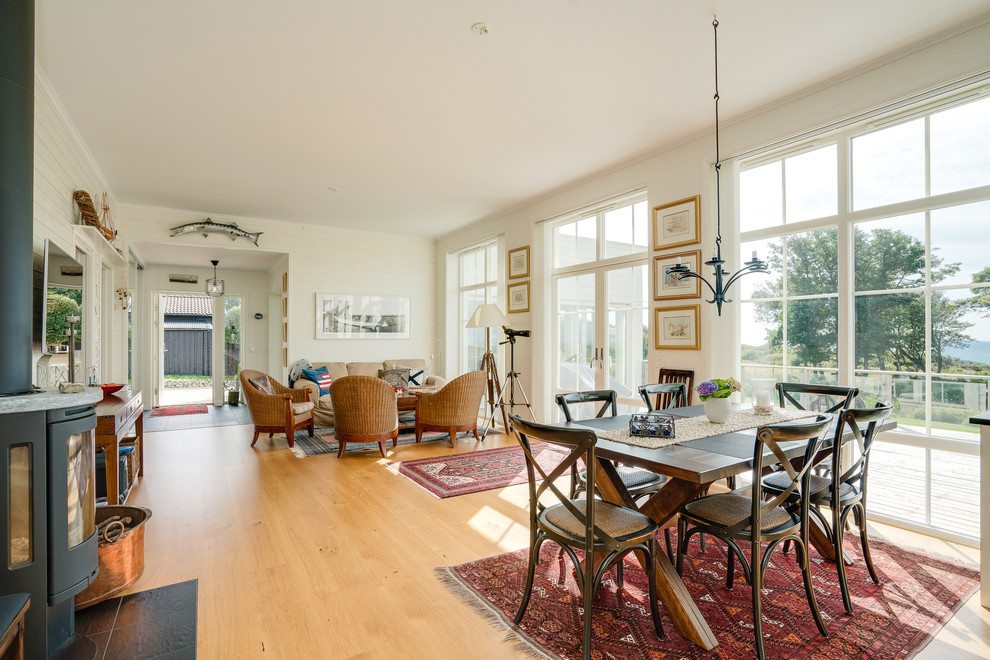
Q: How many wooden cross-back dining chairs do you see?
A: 6